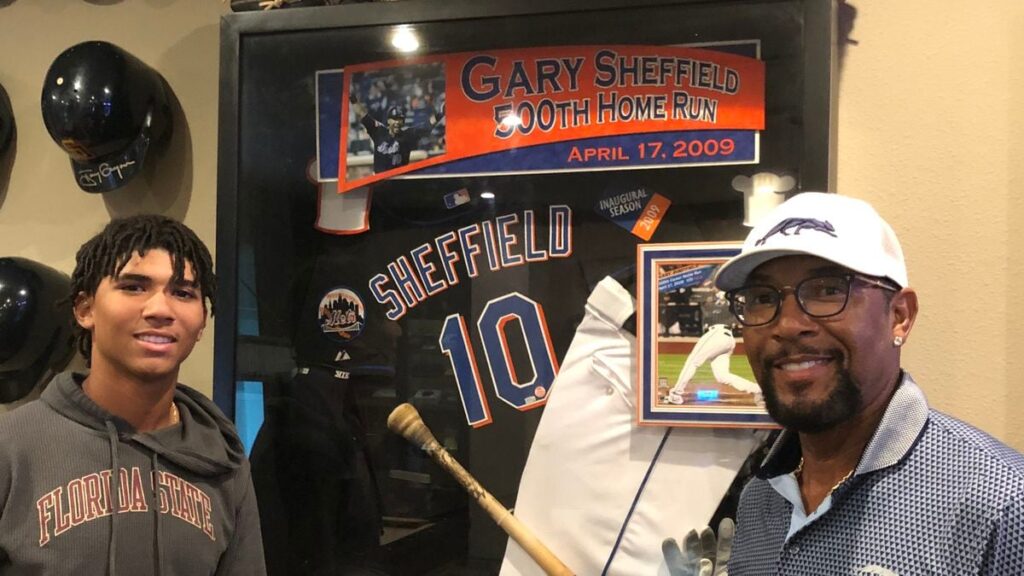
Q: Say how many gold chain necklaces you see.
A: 2